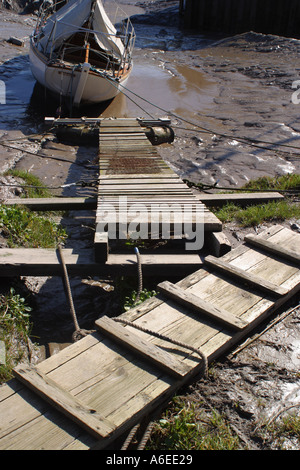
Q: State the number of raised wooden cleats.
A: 5